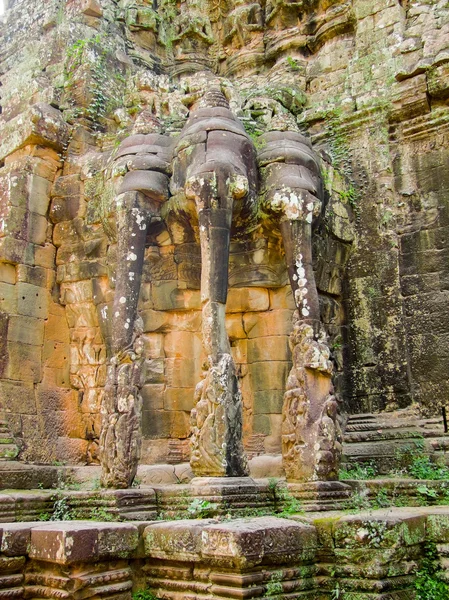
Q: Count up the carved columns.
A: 3